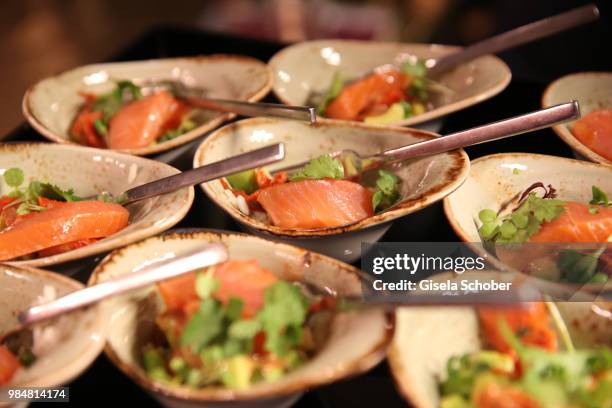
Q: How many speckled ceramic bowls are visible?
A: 9